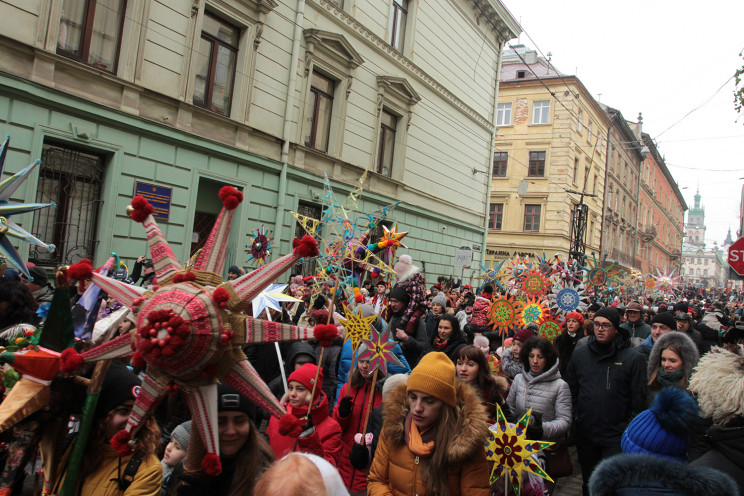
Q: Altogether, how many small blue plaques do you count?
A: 1